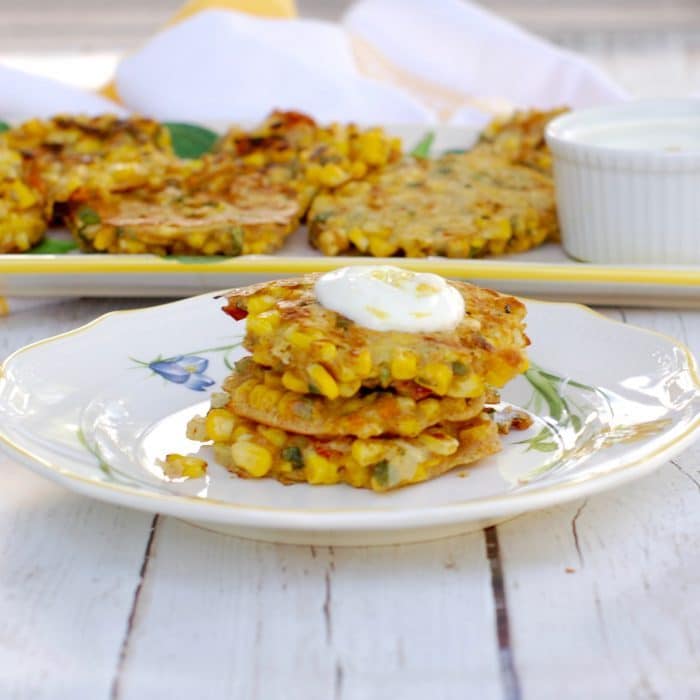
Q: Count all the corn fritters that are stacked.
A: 3